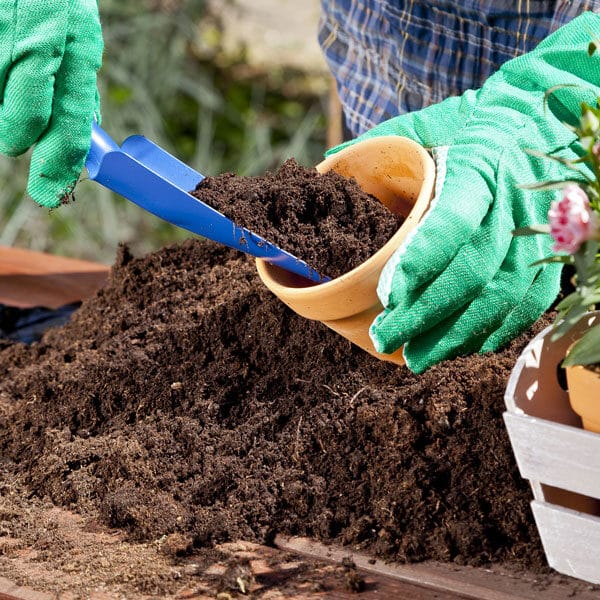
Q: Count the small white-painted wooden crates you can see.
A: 1